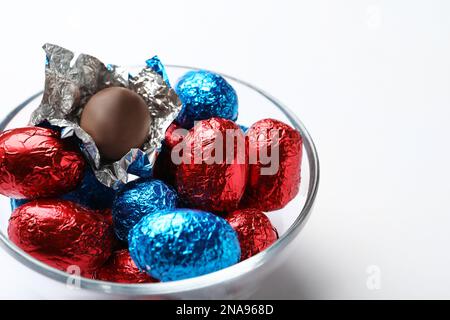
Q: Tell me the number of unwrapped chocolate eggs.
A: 1